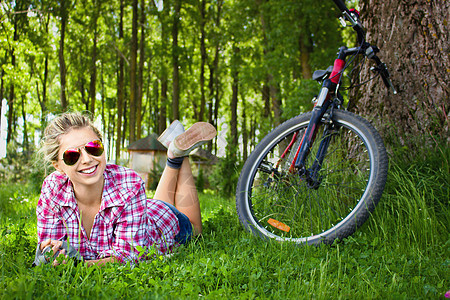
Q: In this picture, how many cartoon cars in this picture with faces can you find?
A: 0